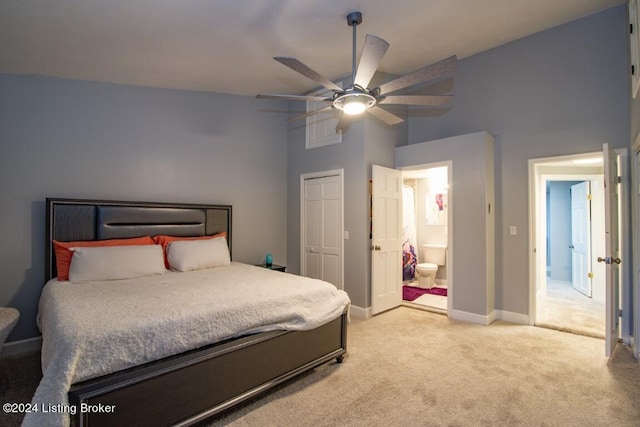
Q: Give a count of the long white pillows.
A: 2